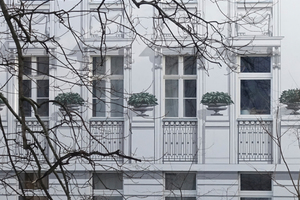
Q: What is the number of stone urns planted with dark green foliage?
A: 4